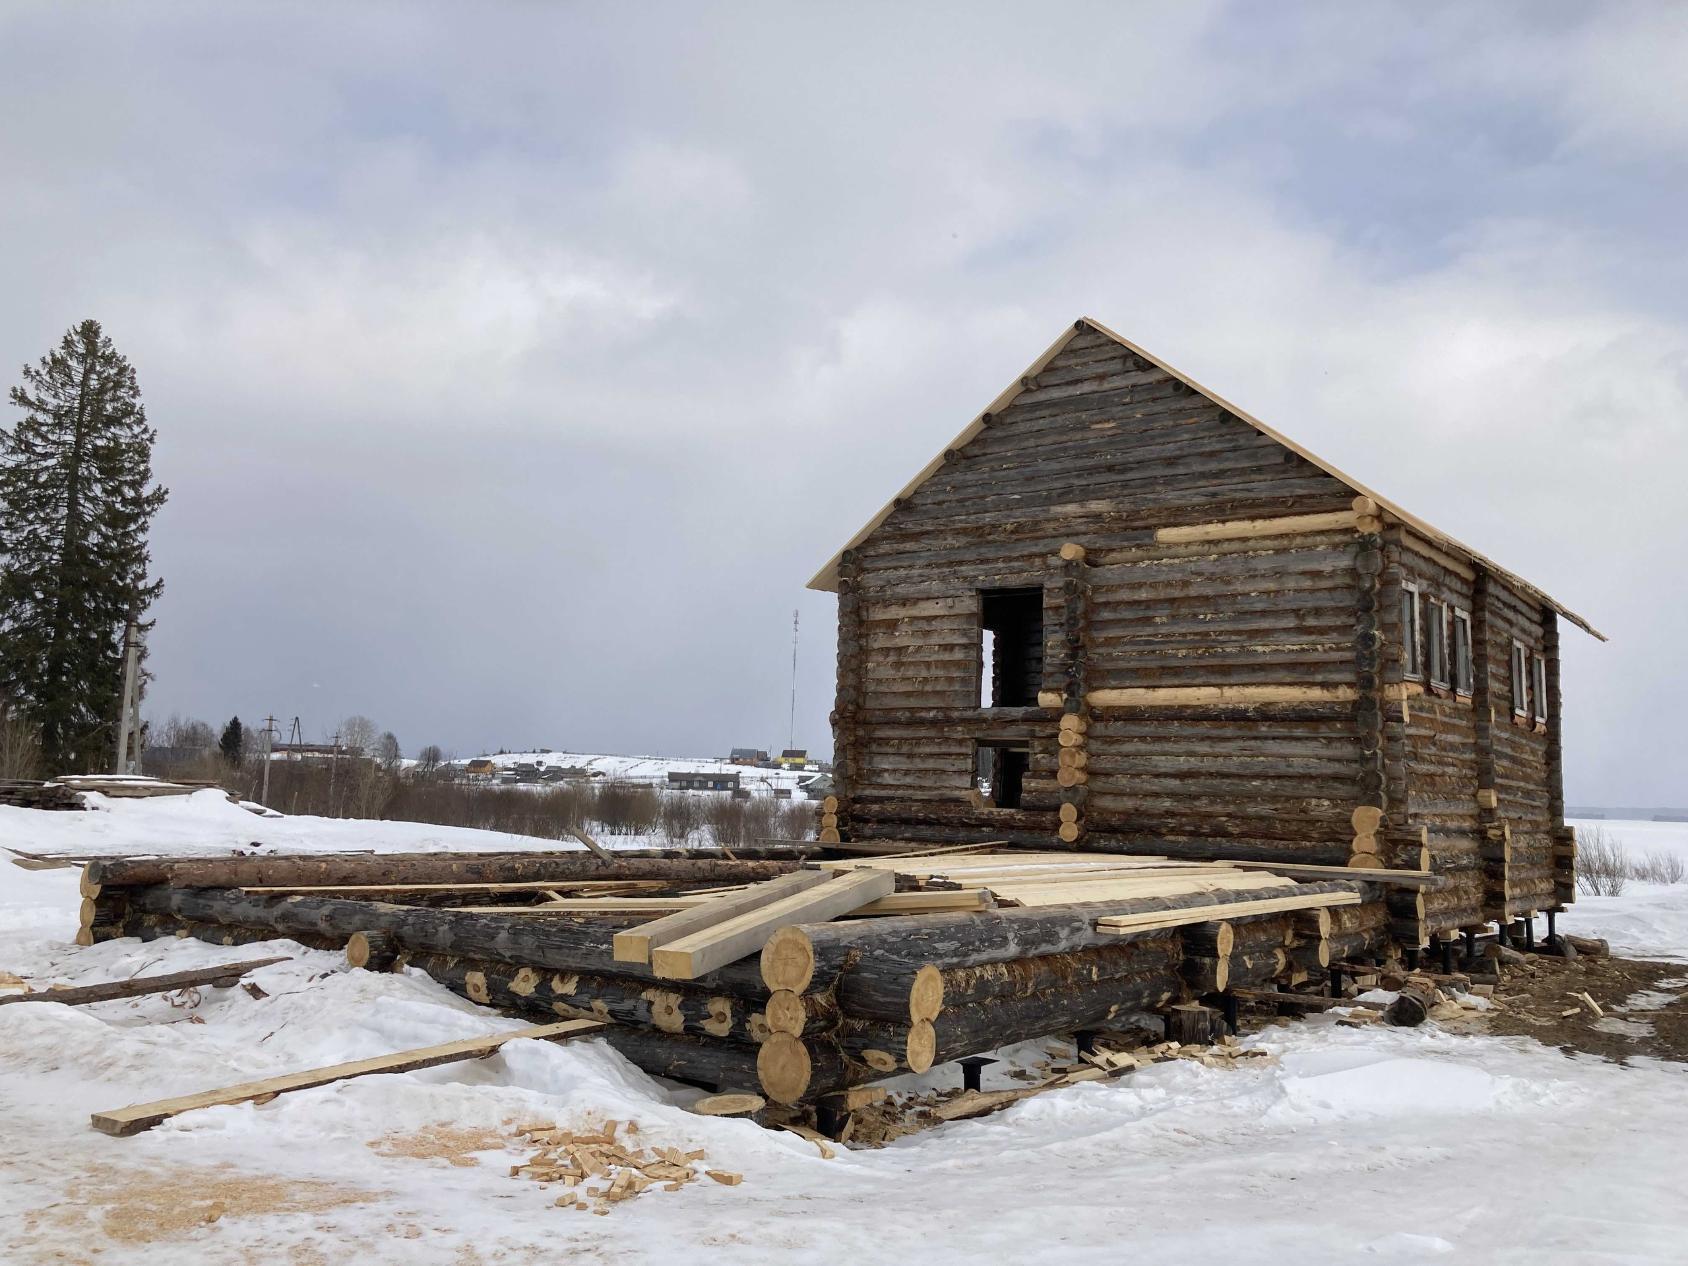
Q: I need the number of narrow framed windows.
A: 5